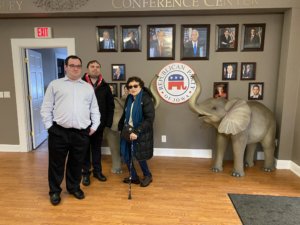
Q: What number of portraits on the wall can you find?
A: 13